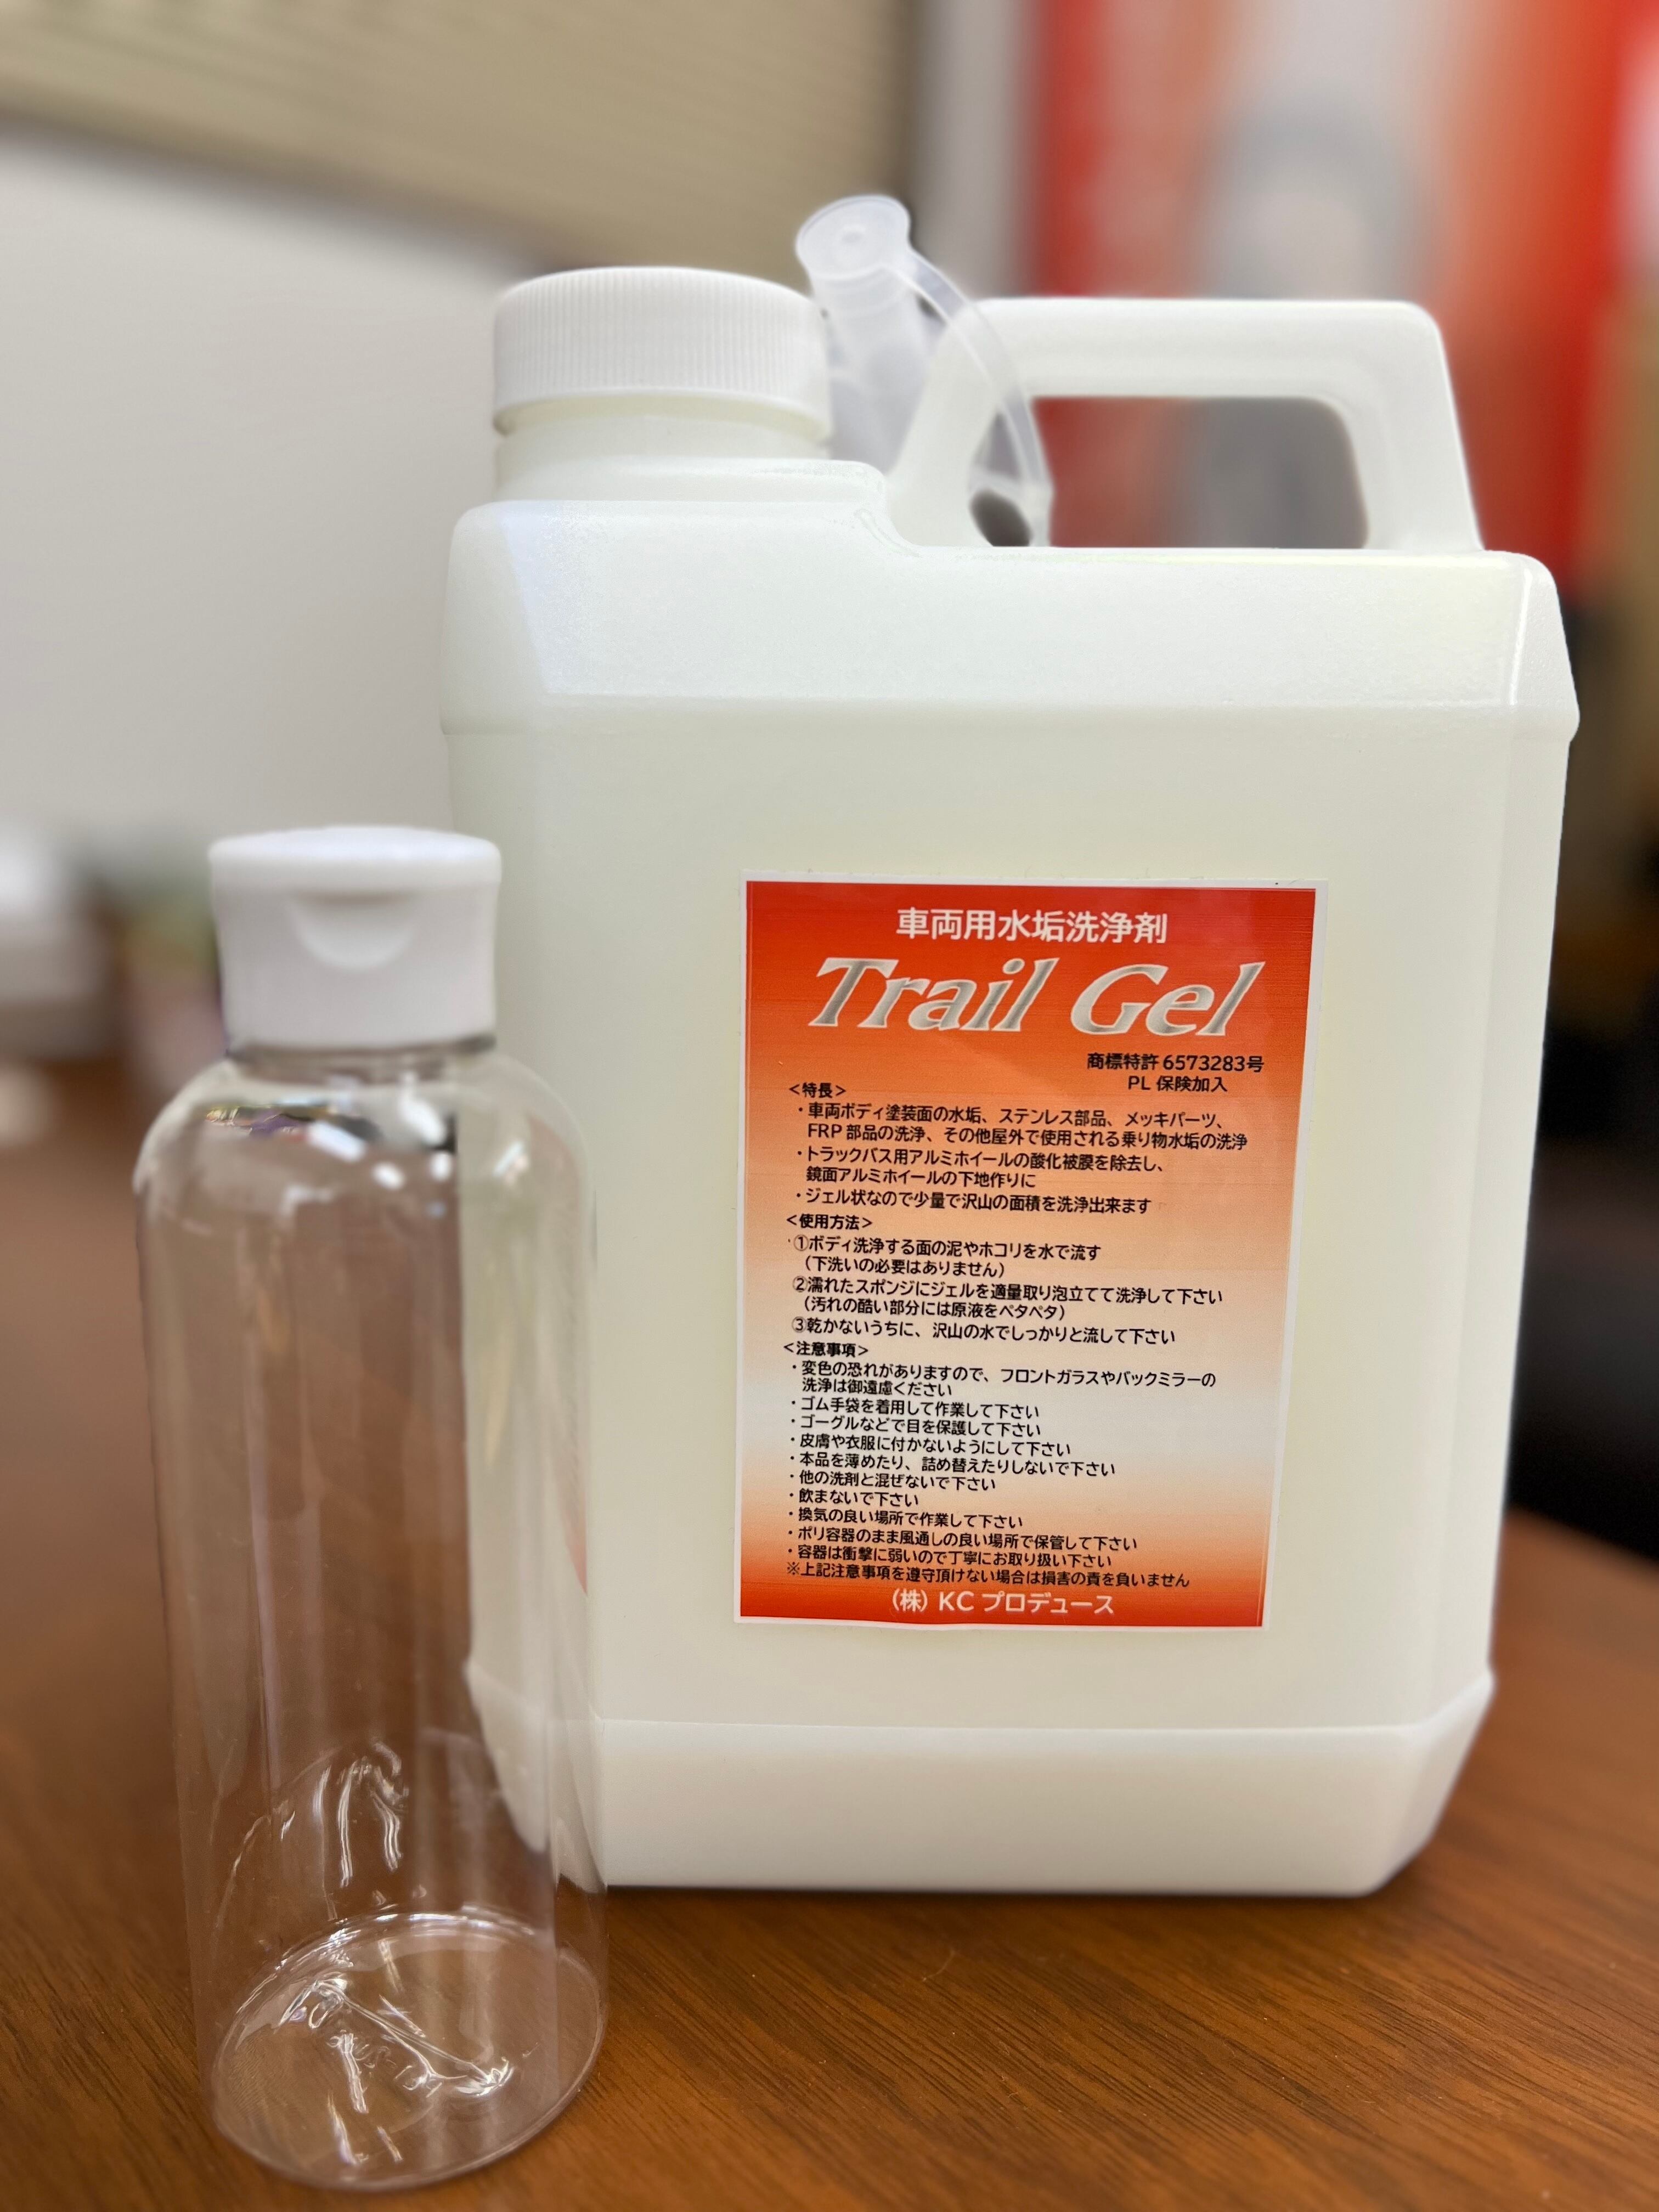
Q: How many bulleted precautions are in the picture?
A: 10